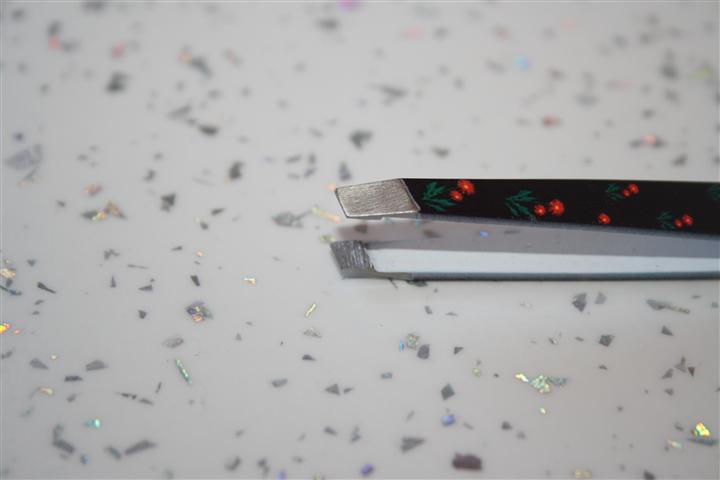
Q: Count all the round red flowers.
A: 9